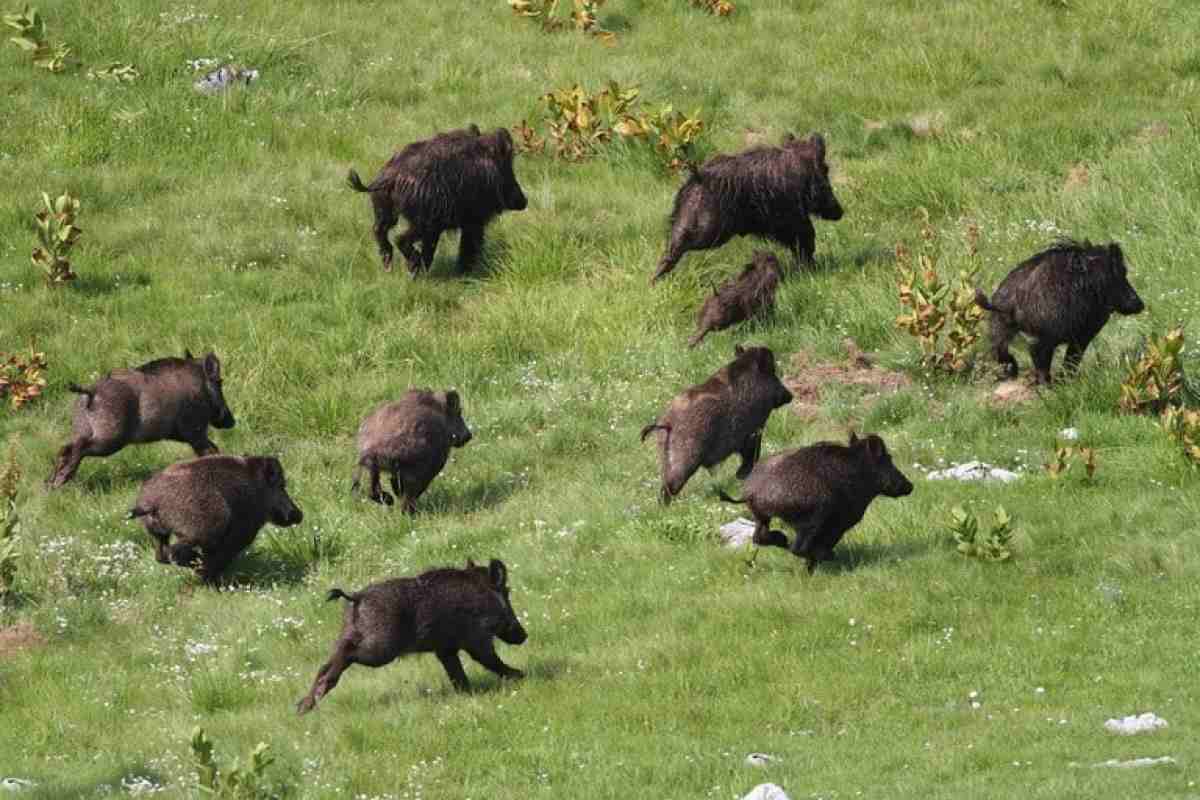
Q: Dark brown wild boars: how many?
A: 10